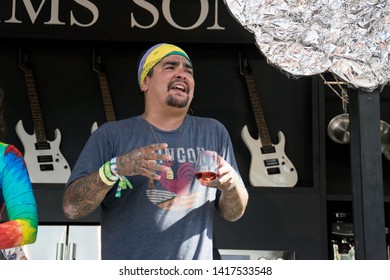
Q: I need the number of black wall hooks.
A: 3